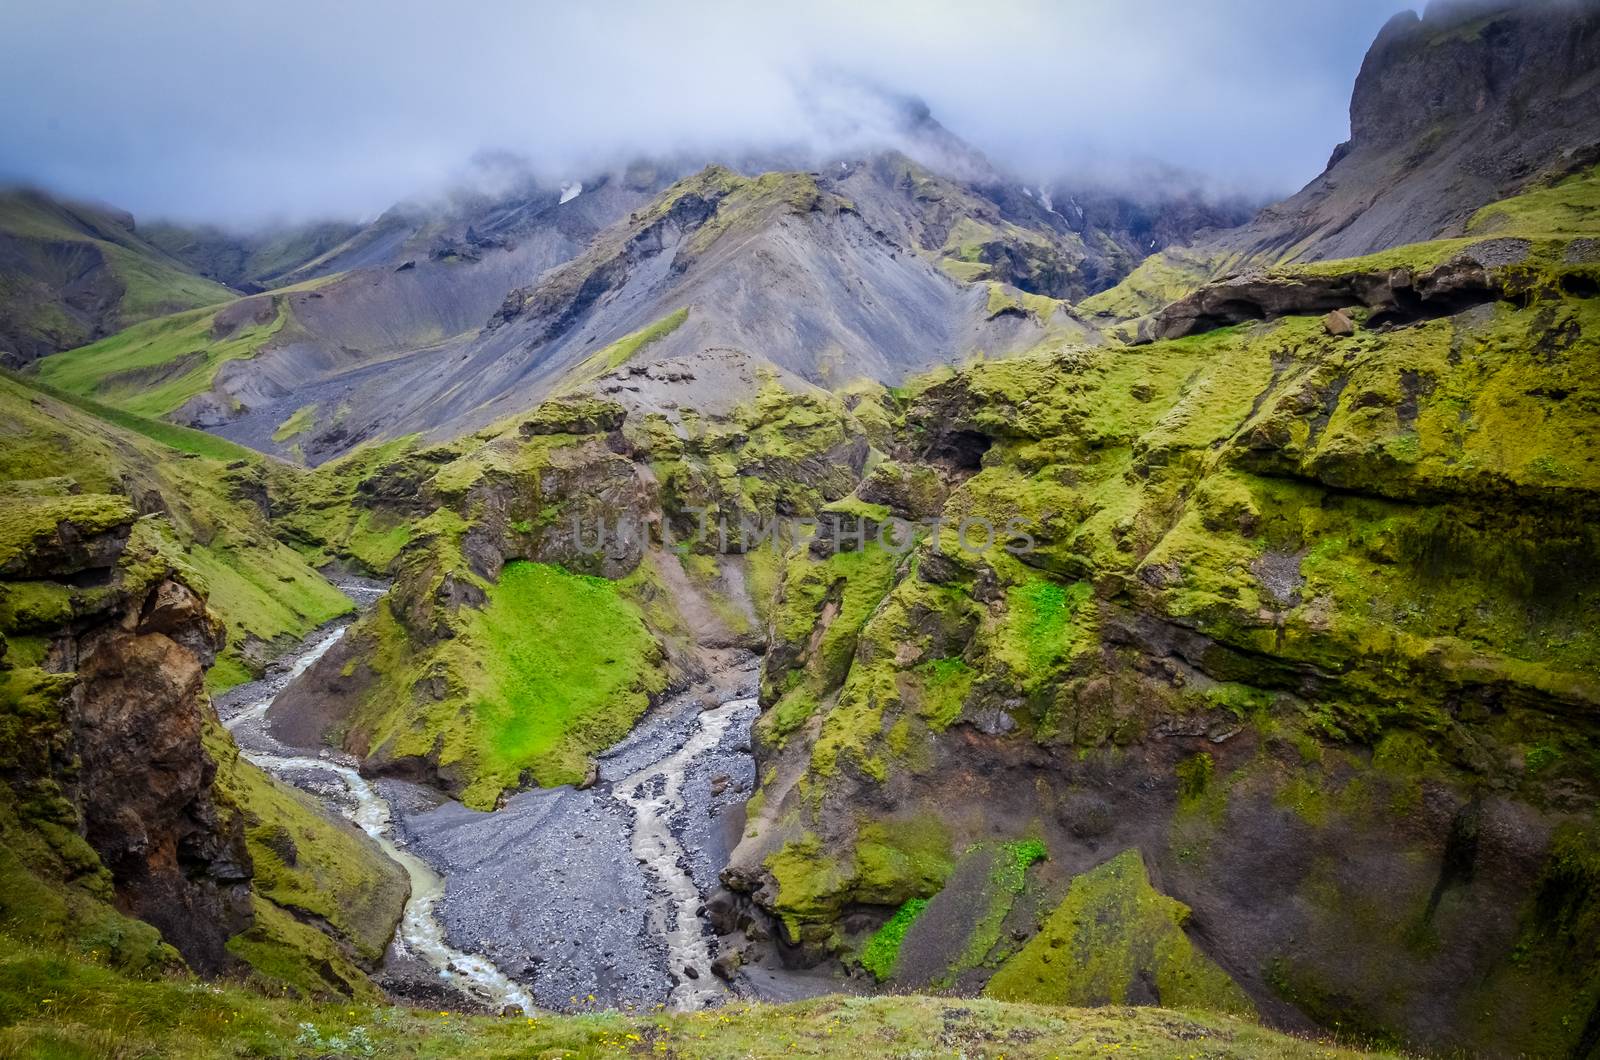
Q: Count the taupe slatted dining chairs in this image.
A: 0